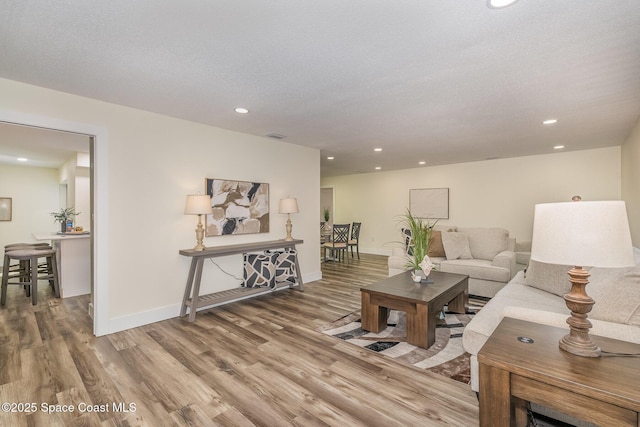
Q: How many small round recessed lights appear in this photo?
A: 9